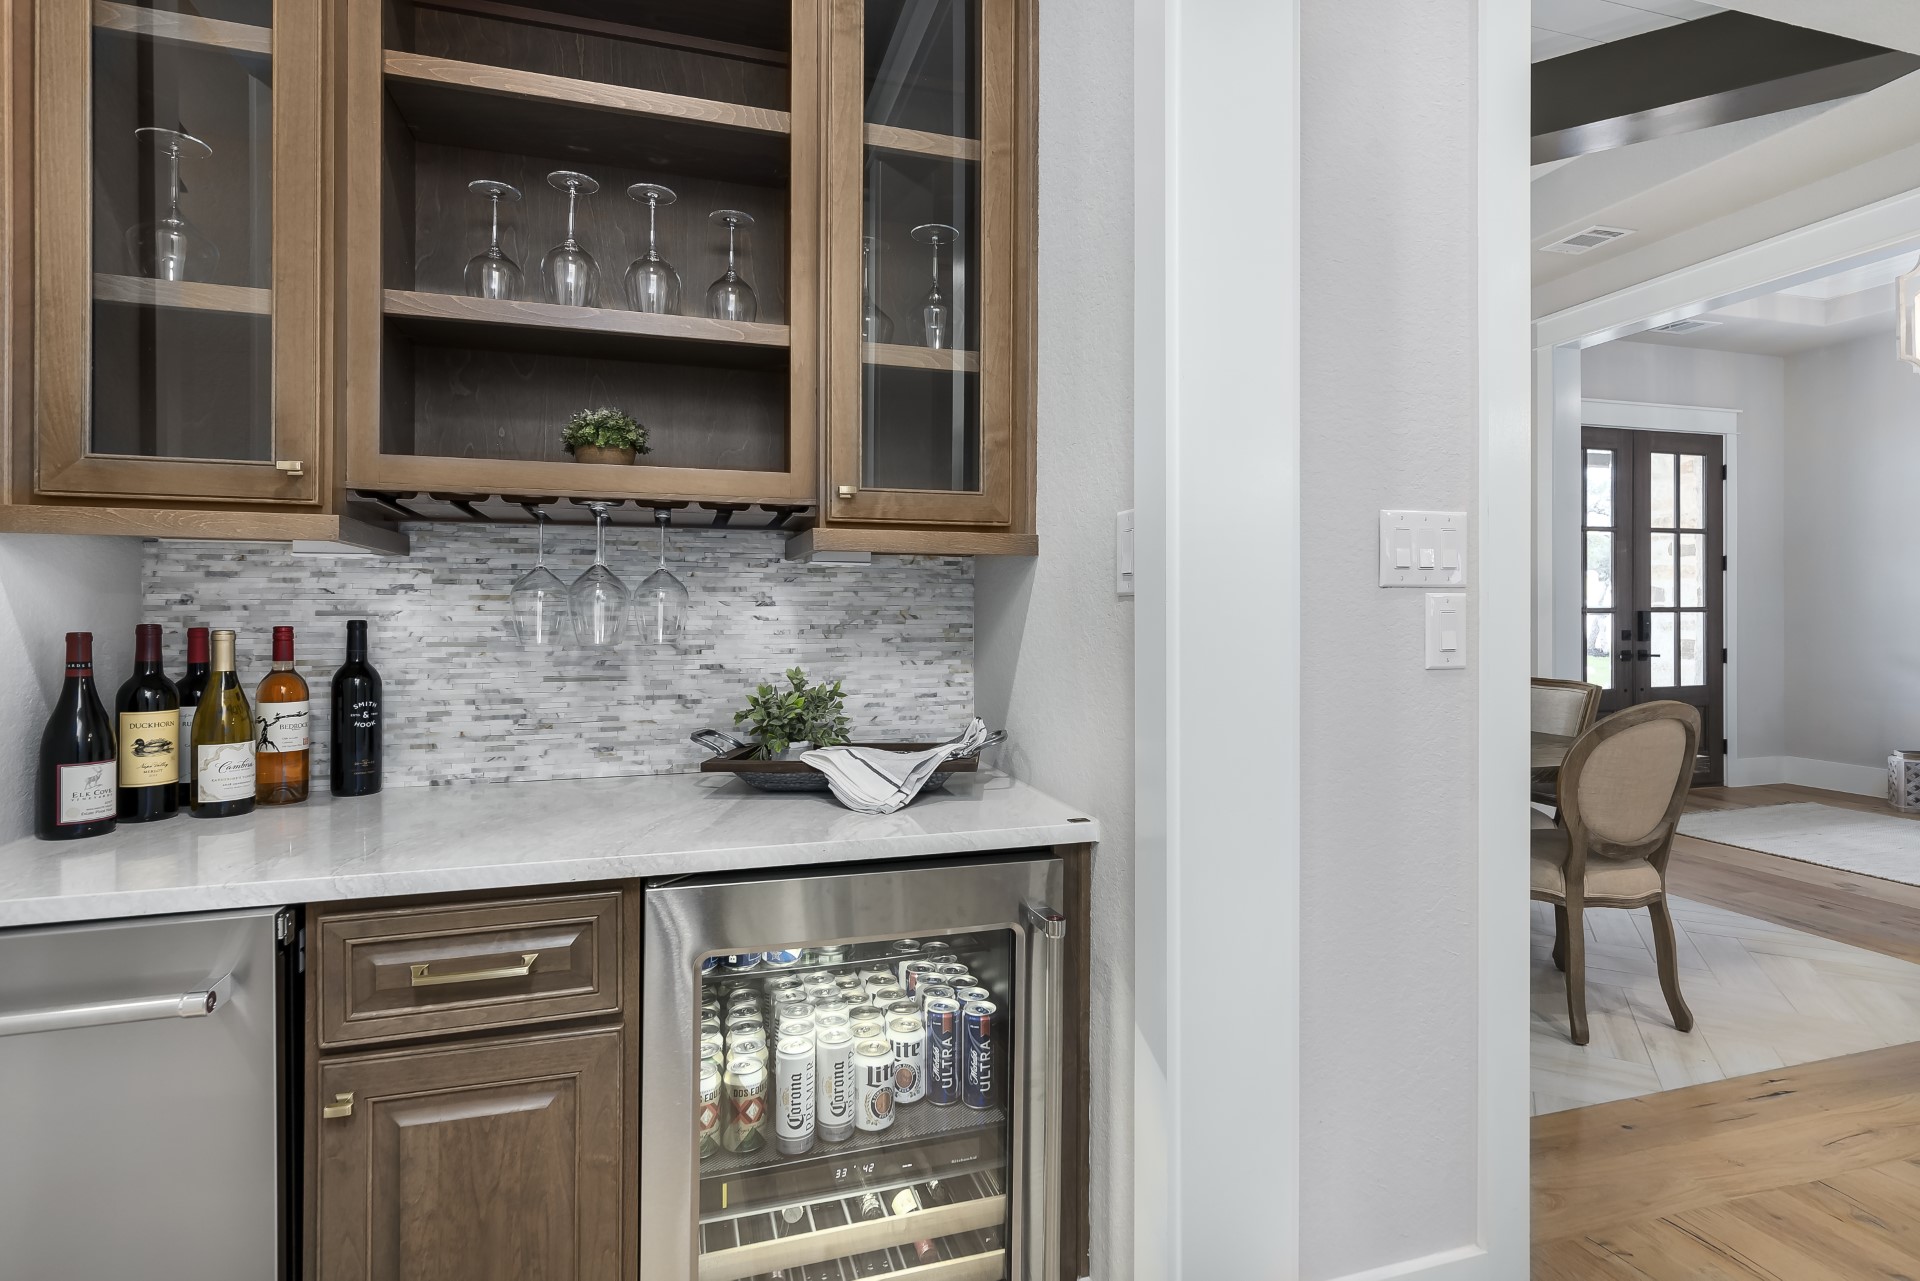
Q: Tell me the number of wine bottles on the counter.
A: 6